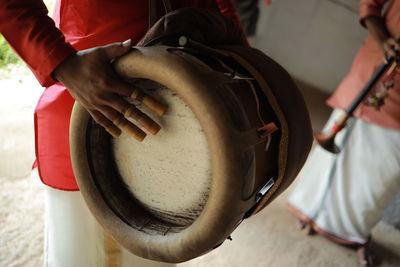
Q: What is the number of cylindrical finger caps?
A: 4